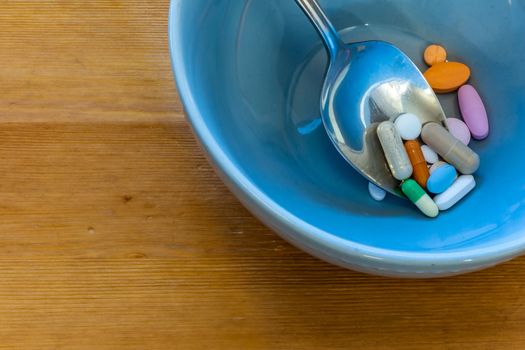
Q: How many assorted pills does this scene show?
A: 14